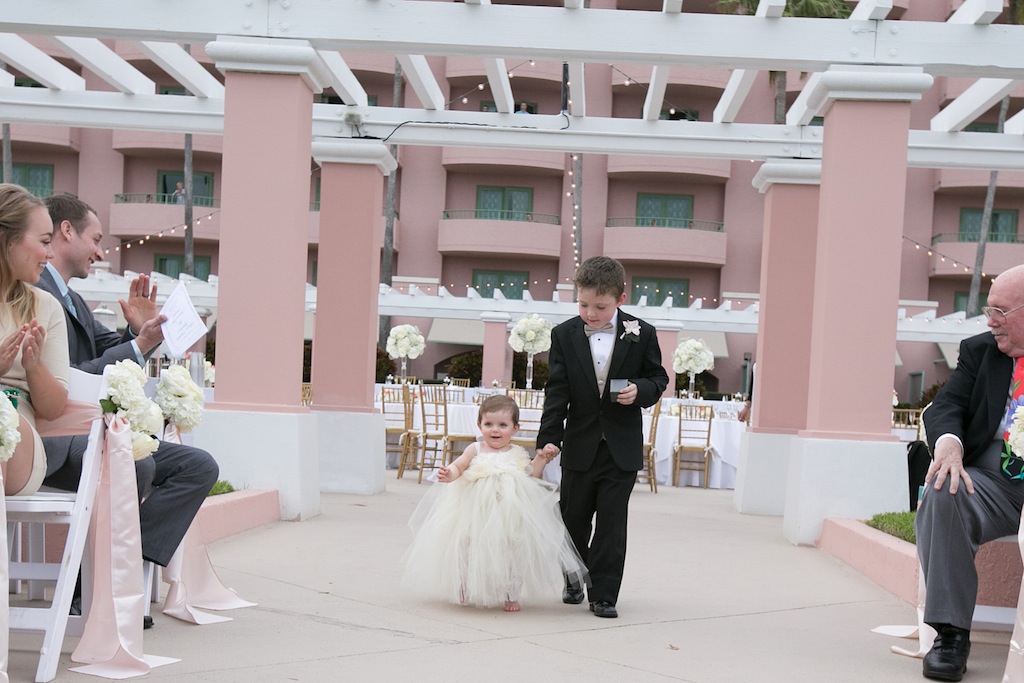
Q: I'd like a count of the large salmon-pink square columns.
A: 4